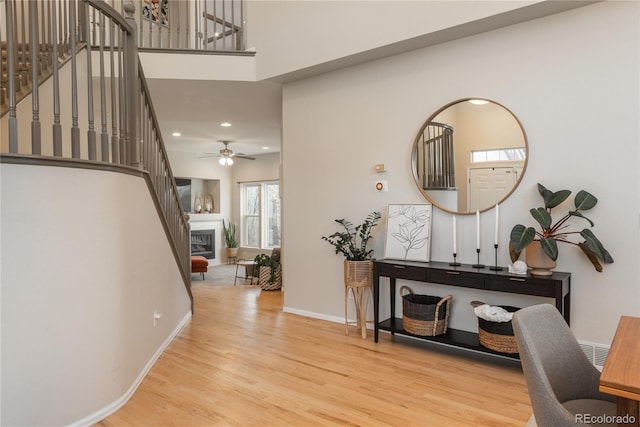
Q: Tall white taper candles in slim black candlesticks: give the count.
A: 3